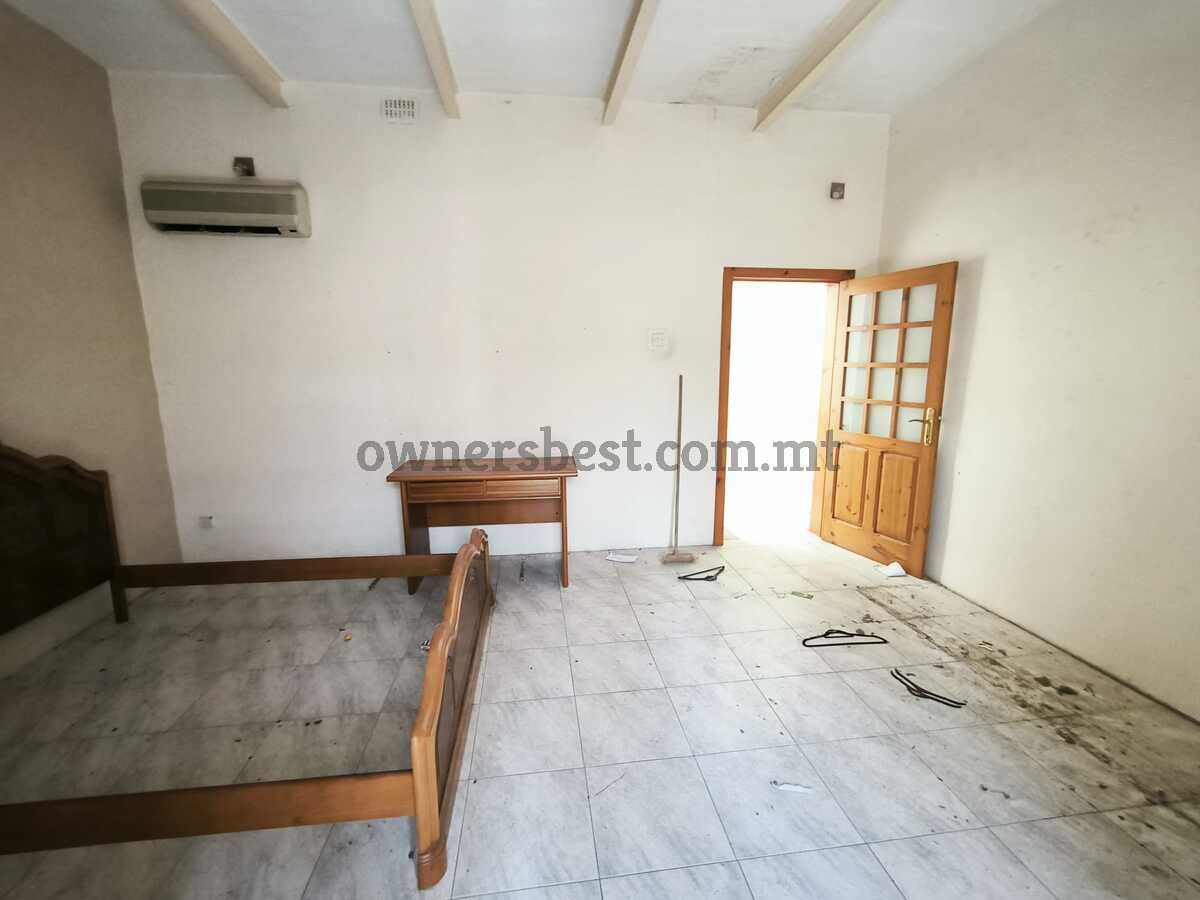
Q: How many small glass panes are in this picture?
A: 12